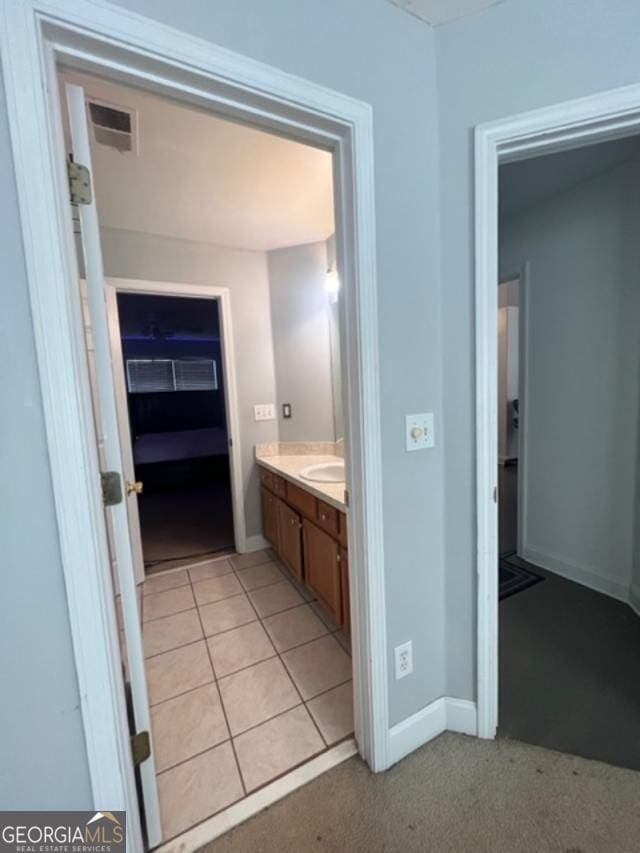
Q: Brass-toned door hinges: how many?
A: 3